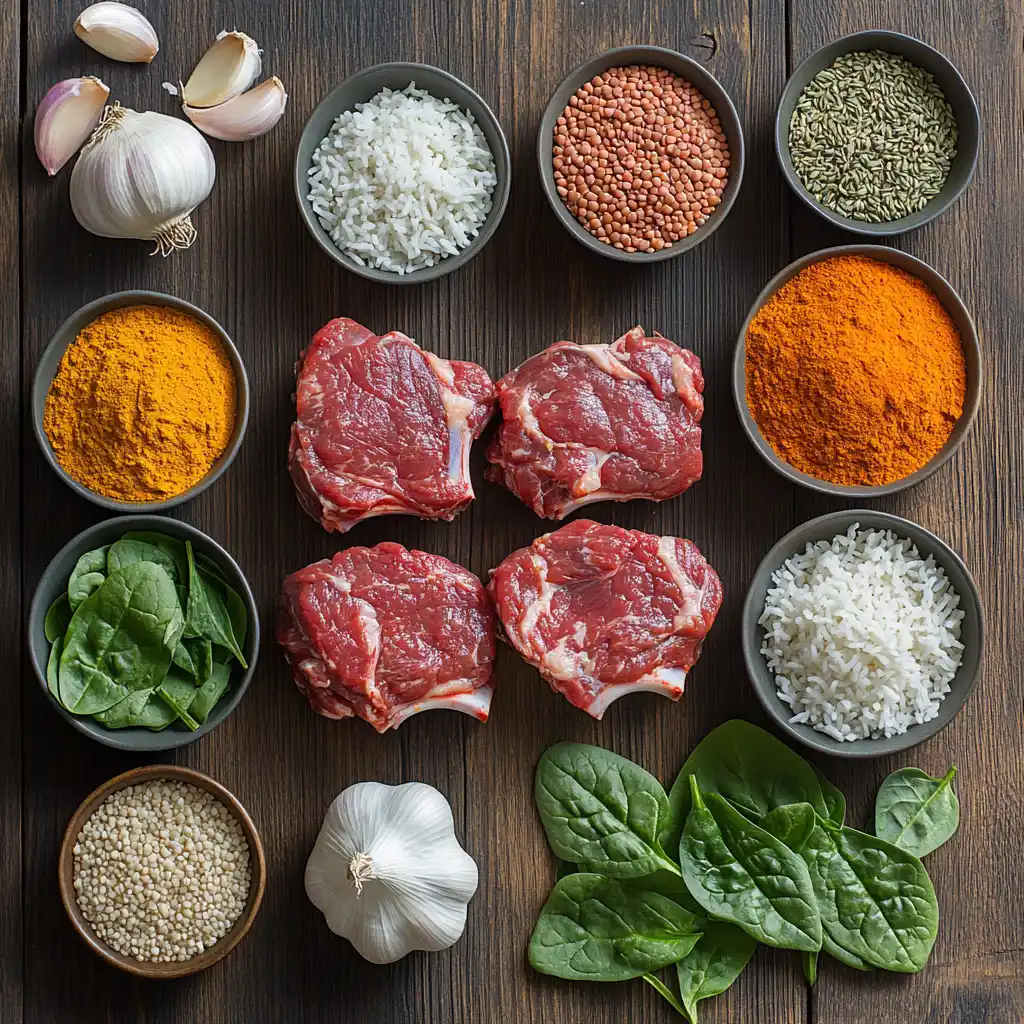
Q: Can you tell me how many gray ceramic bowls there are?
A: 7